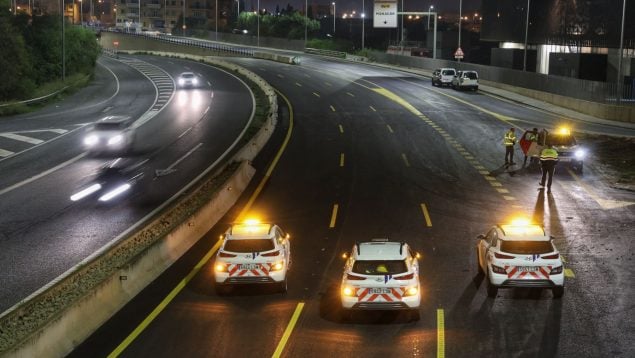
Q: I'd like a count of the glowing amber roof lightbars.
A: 3